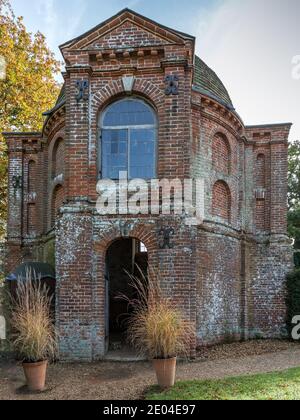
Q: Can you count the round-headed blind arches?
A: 6